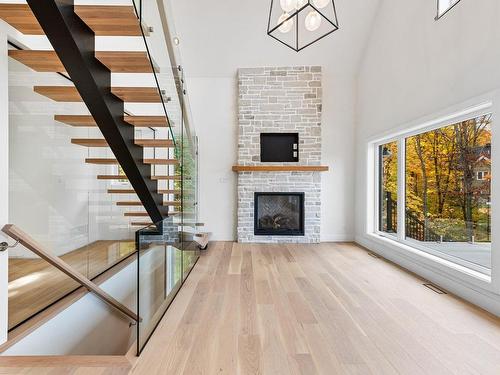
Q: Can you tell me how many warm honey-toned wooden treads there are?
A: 11